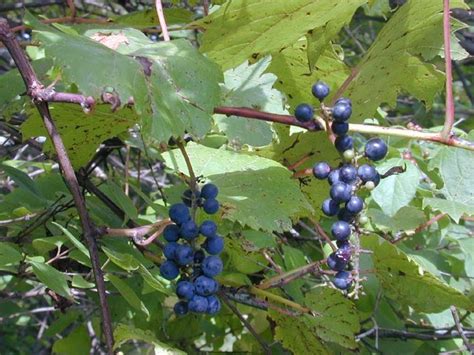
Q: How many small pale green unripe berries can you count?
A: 3